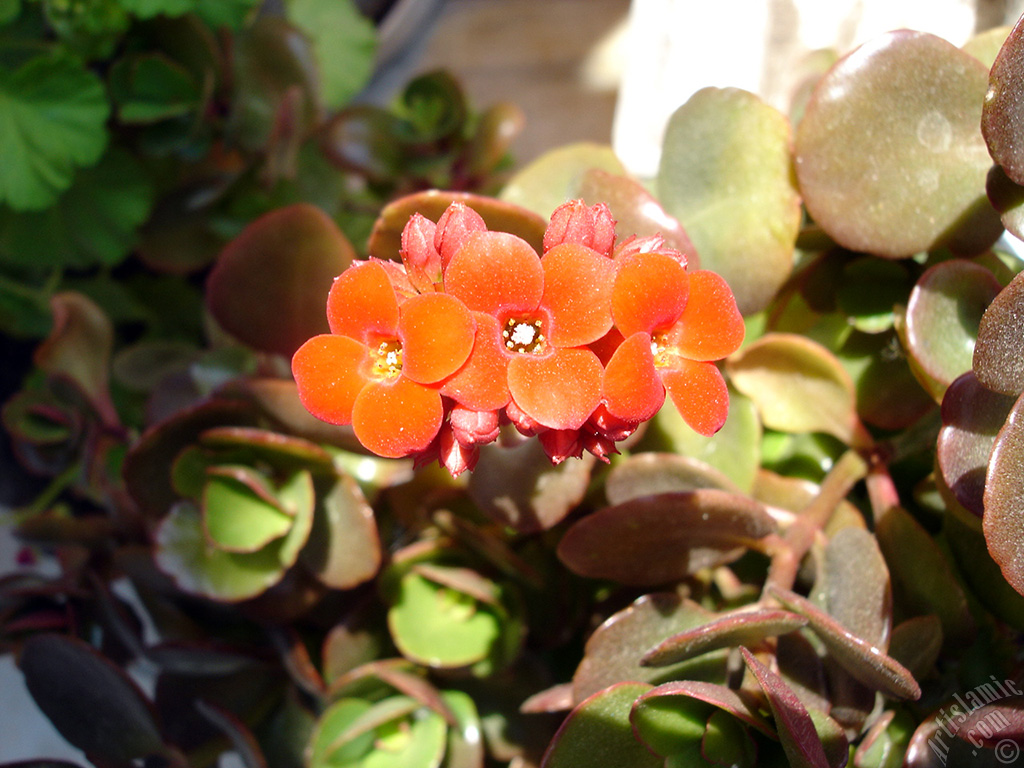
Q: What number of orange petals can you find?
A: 12